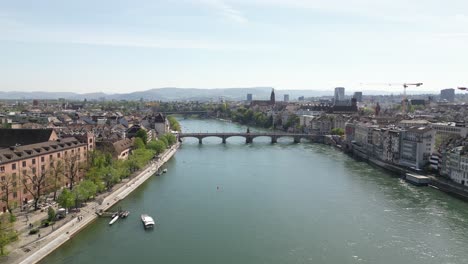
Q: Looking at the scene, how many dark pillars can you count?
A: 5